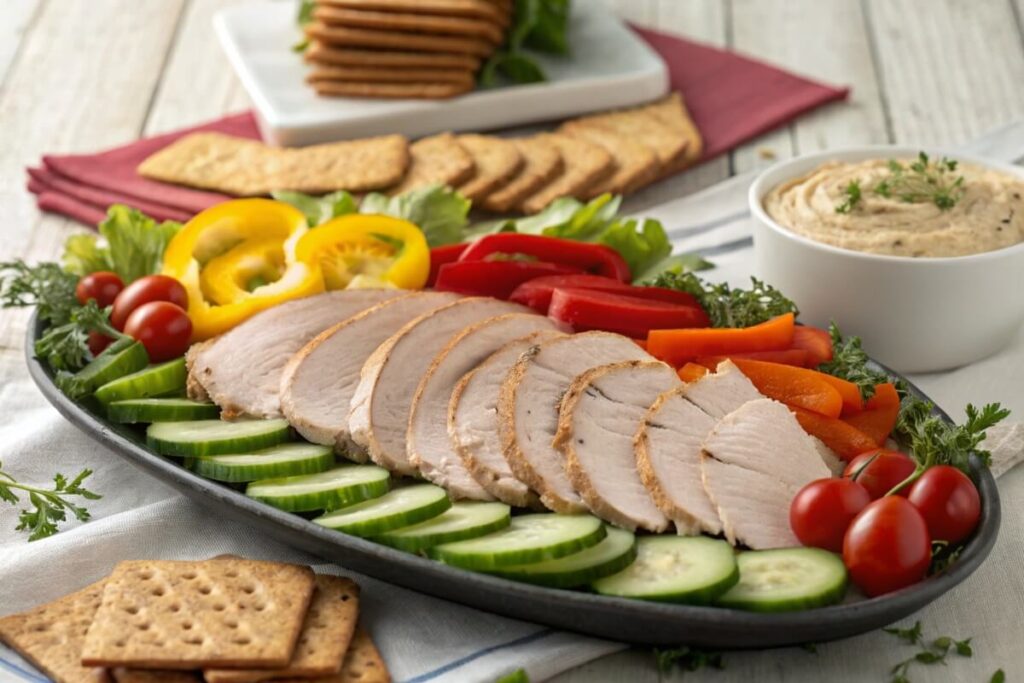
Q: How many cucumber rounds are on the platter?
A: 12